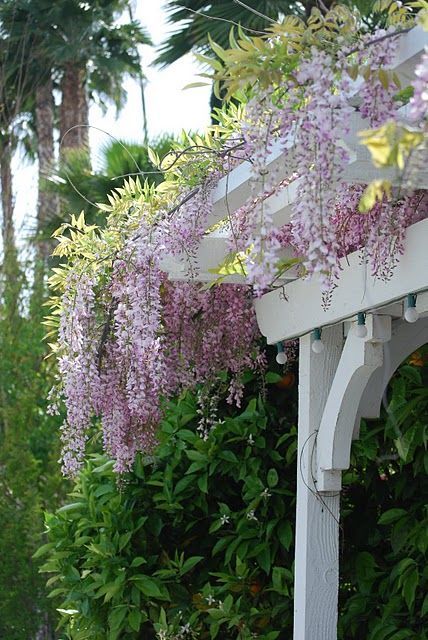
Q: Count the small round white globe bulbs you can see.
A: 4